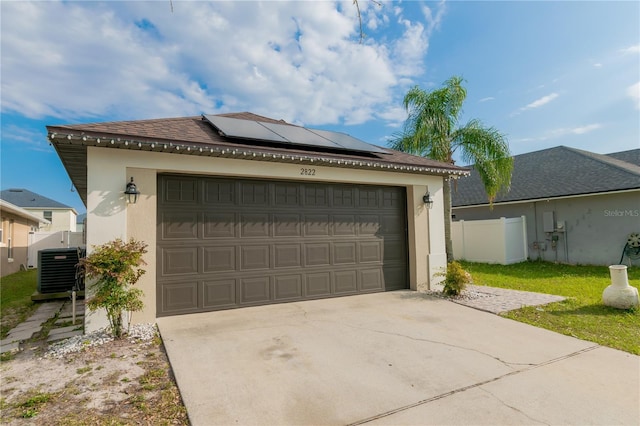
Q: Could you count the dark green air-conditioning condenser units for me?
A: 1